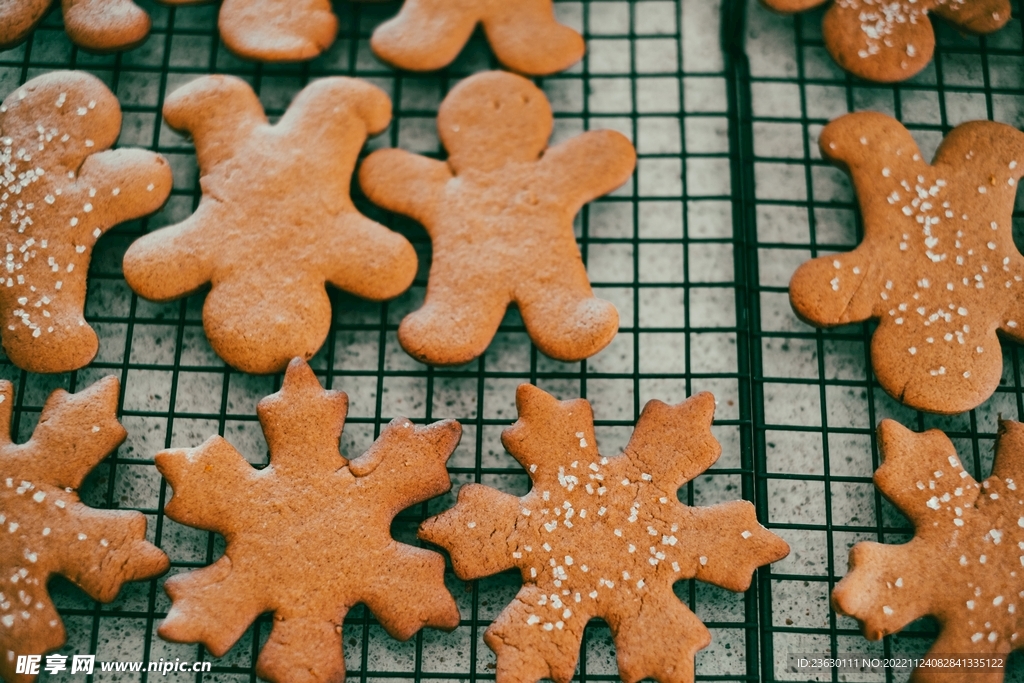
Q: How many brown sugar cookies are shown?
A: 12